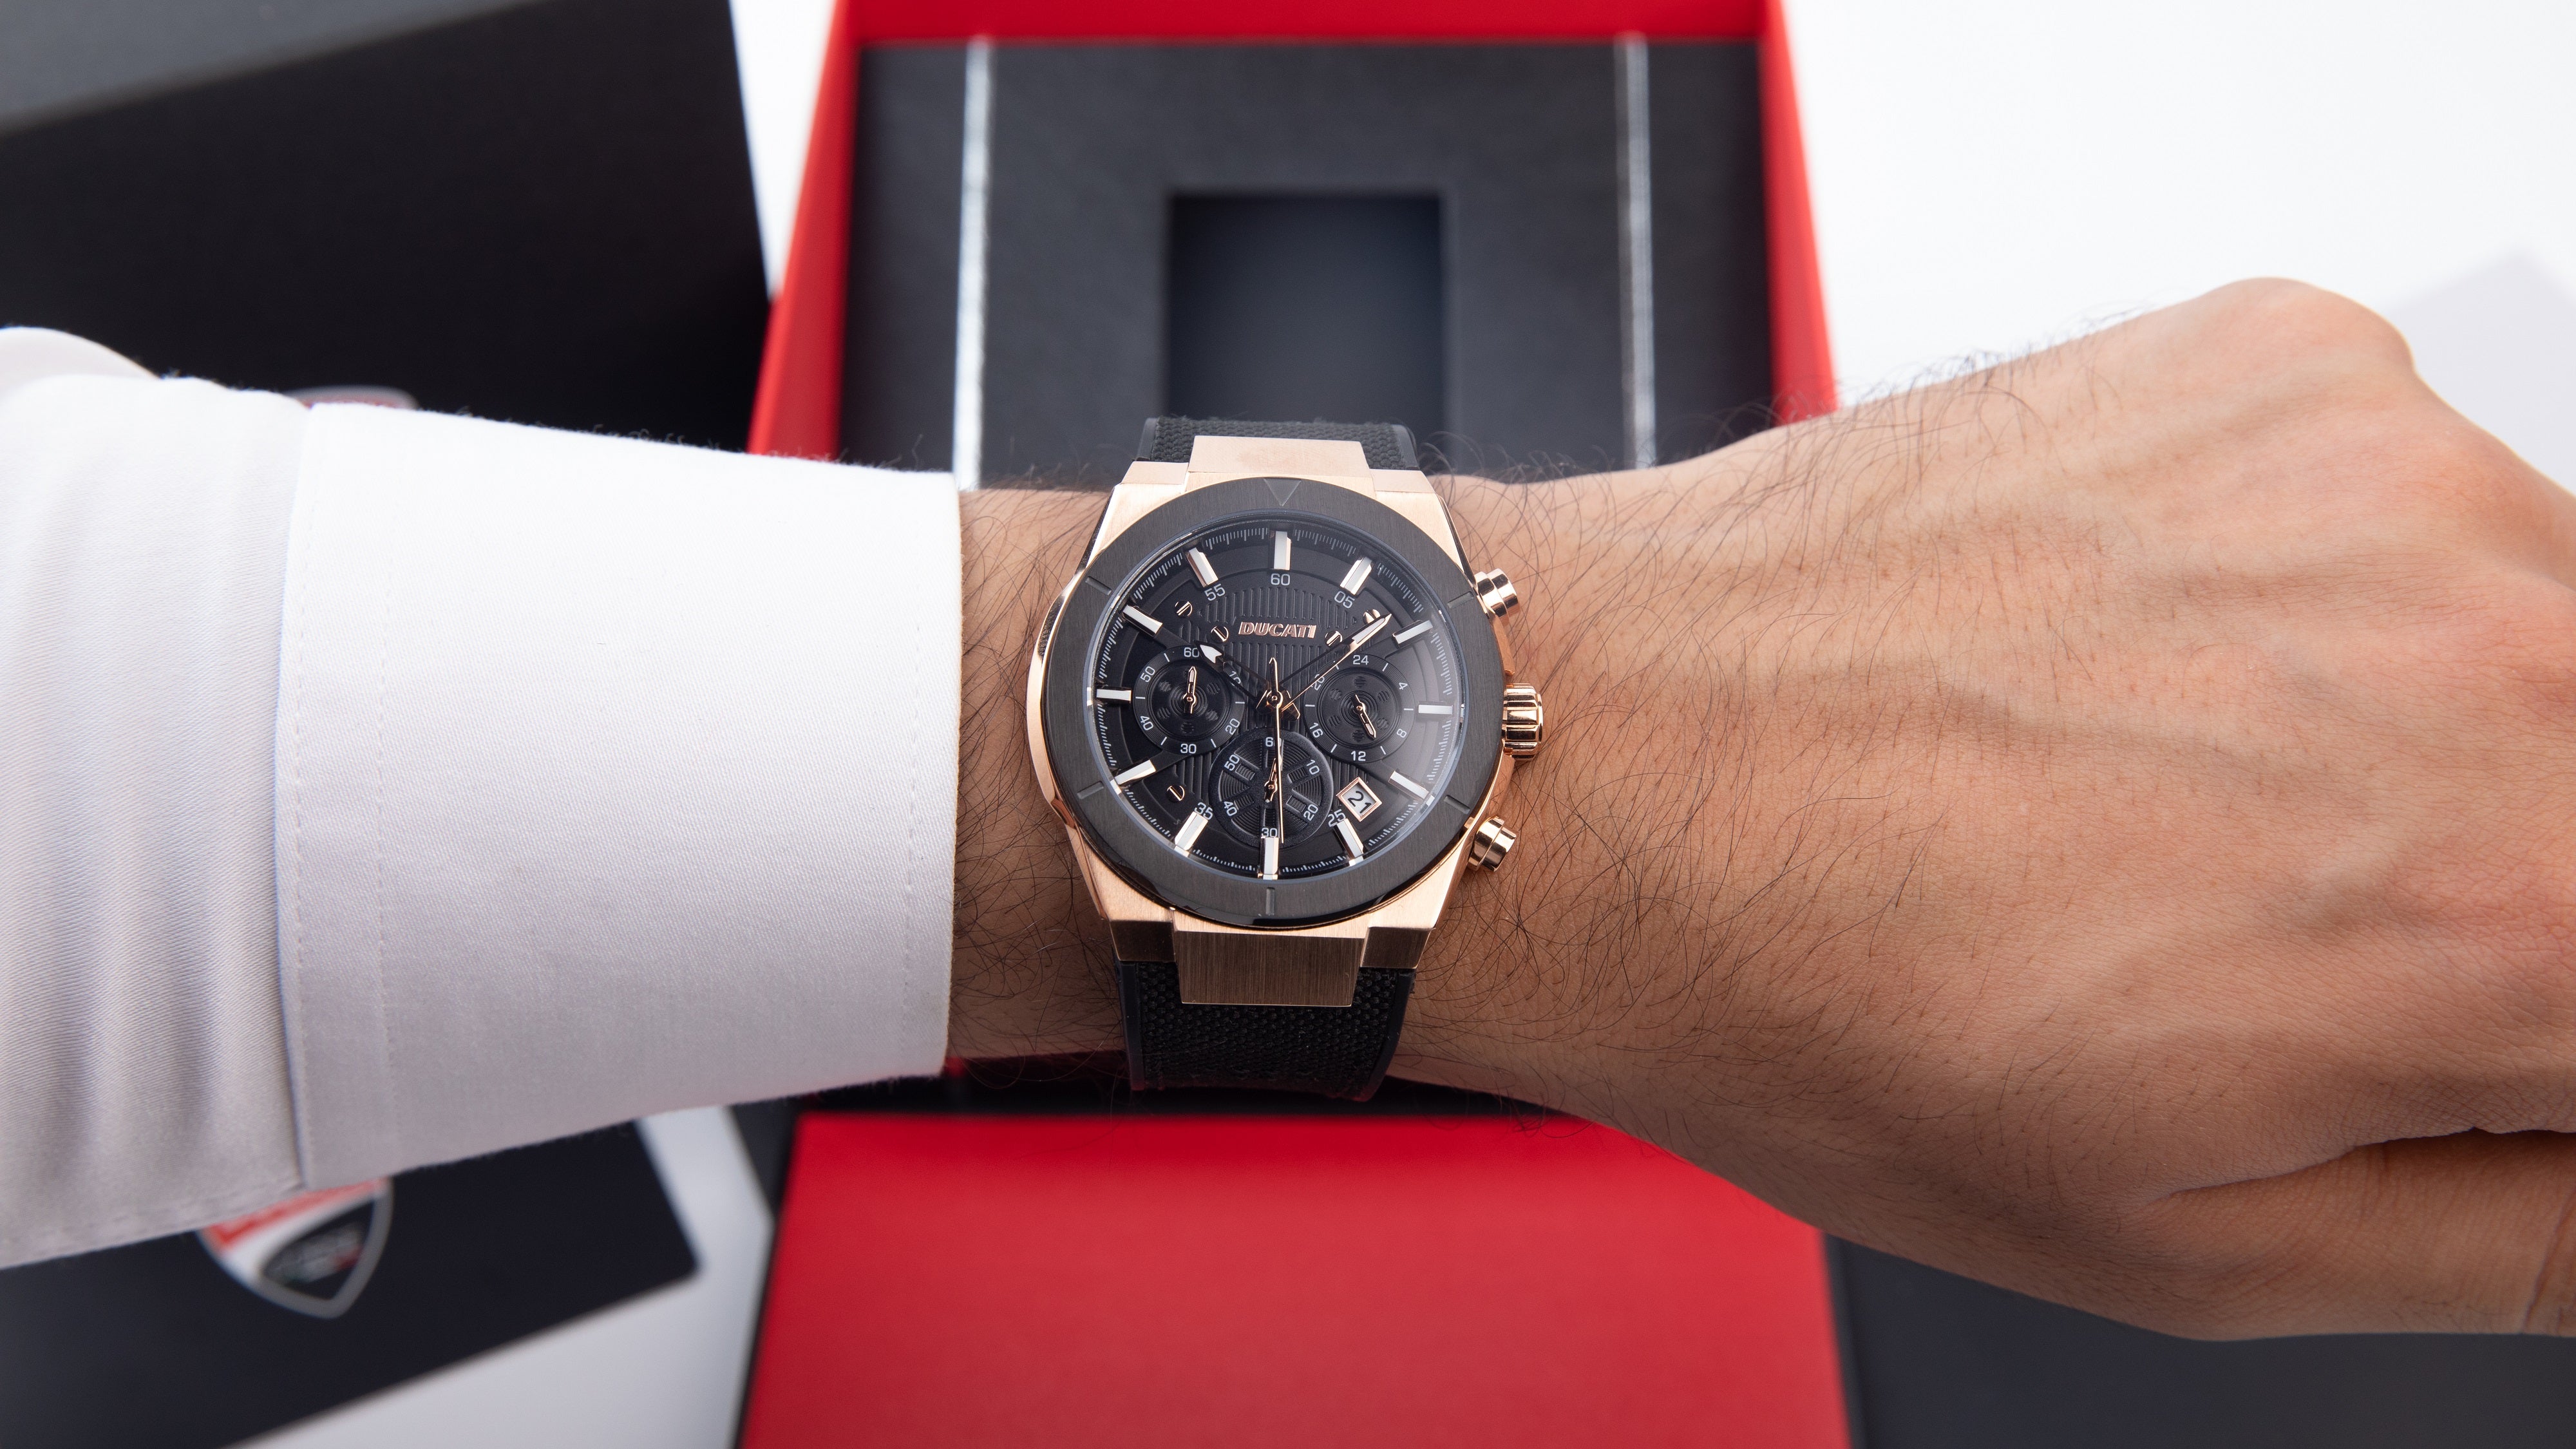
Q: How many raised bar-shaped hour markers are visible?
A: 12